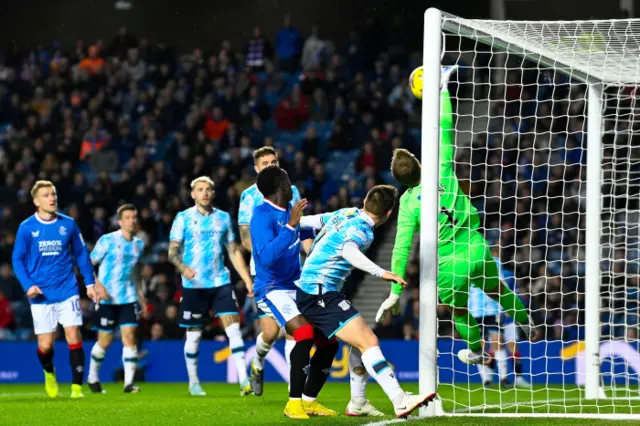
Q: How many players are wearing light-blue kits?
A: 5